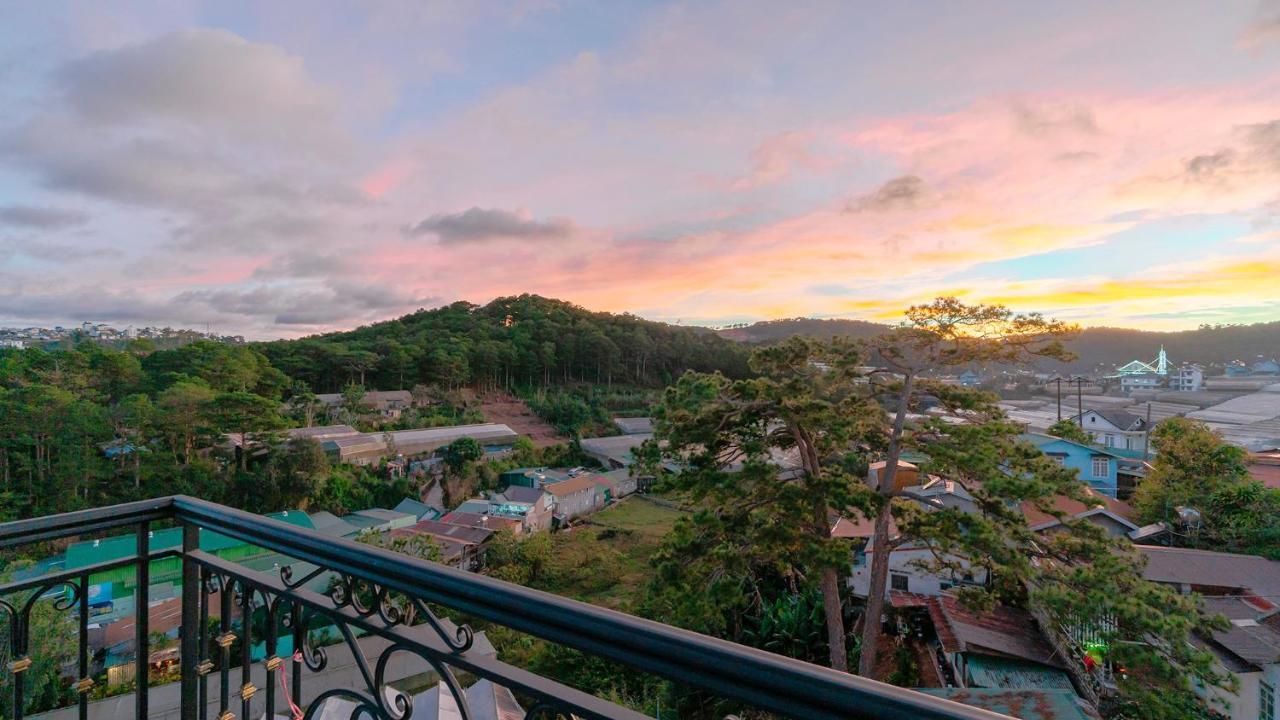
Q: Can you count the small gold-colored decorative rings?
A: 7